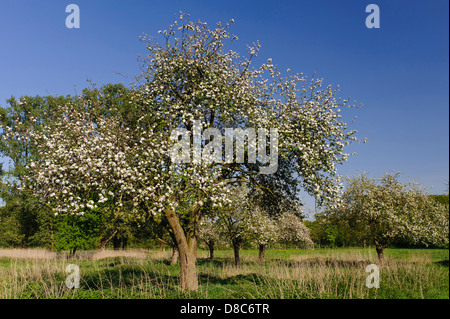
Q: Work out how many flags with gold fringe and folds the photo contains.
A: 0